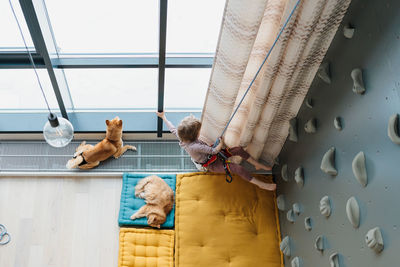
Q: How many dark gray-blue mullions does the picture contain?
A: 2